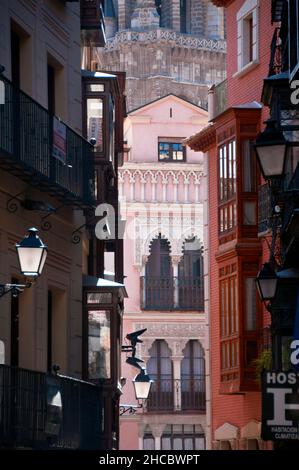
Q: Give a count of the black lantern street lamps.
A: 4